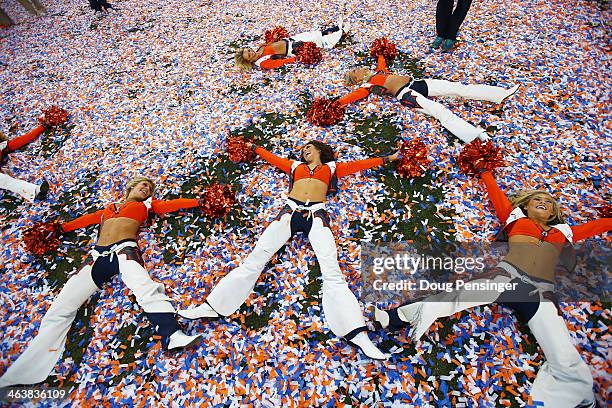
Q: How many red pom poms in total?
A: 11